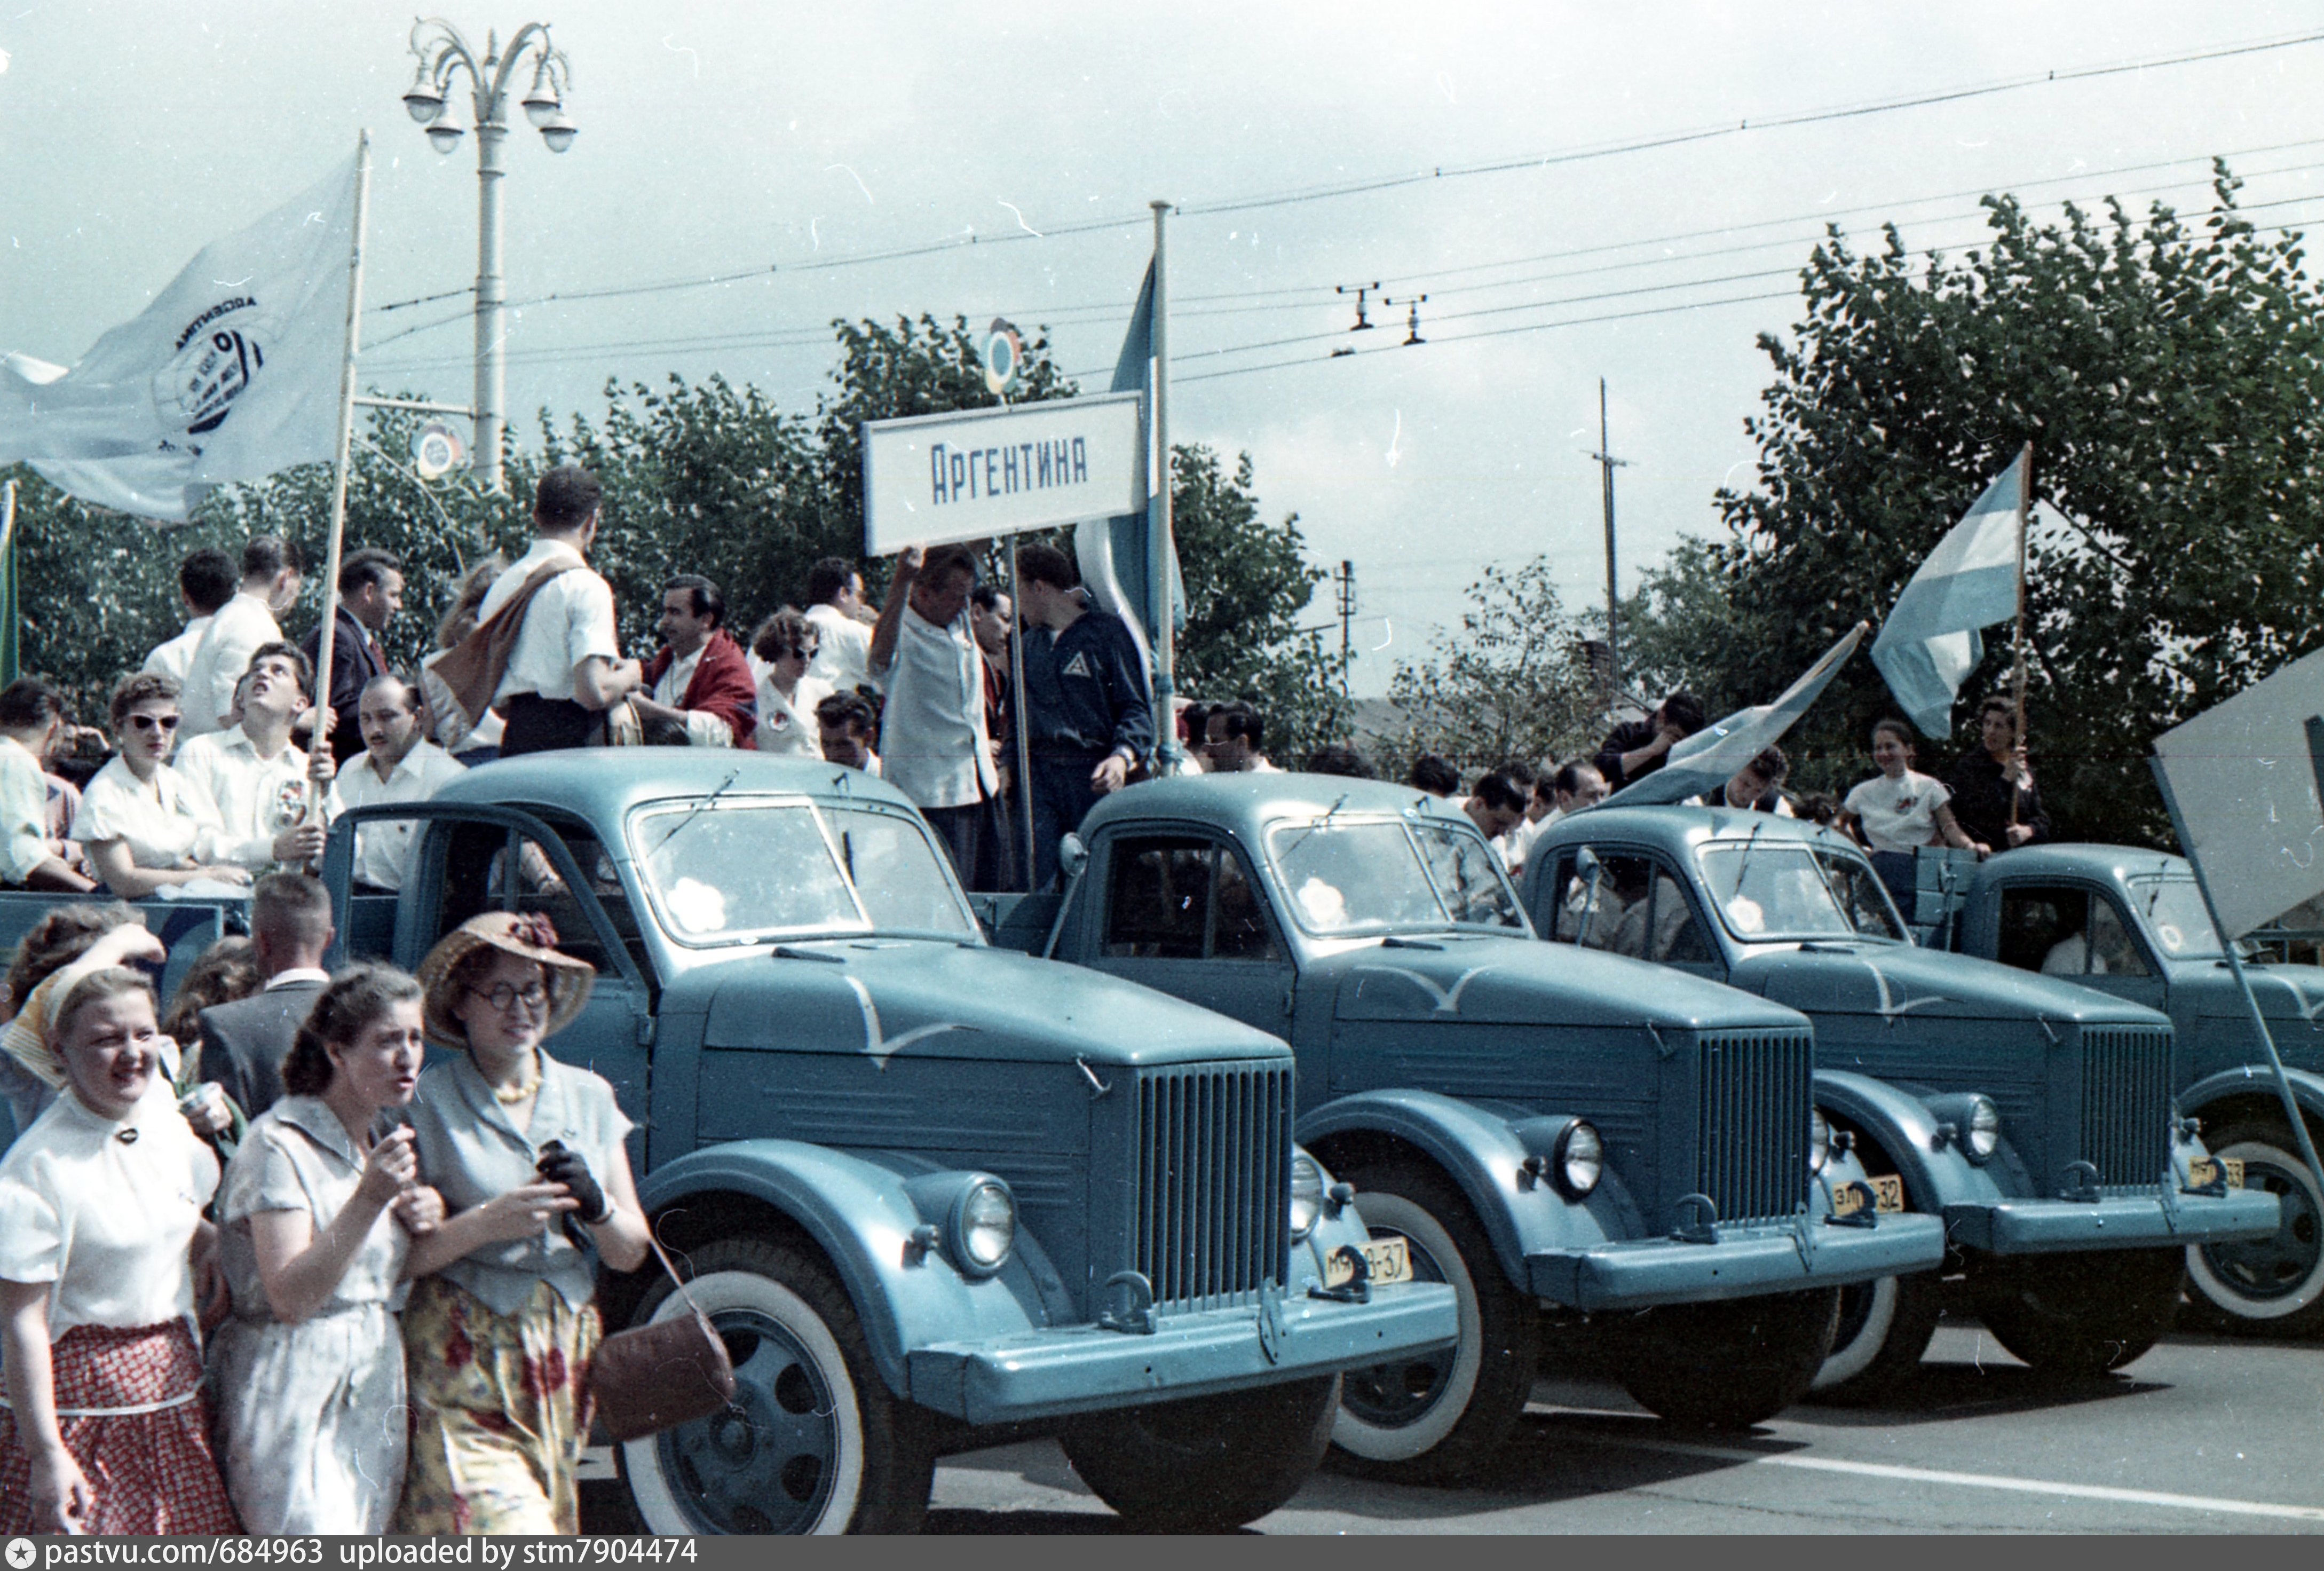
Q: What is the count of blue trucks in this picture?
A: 4